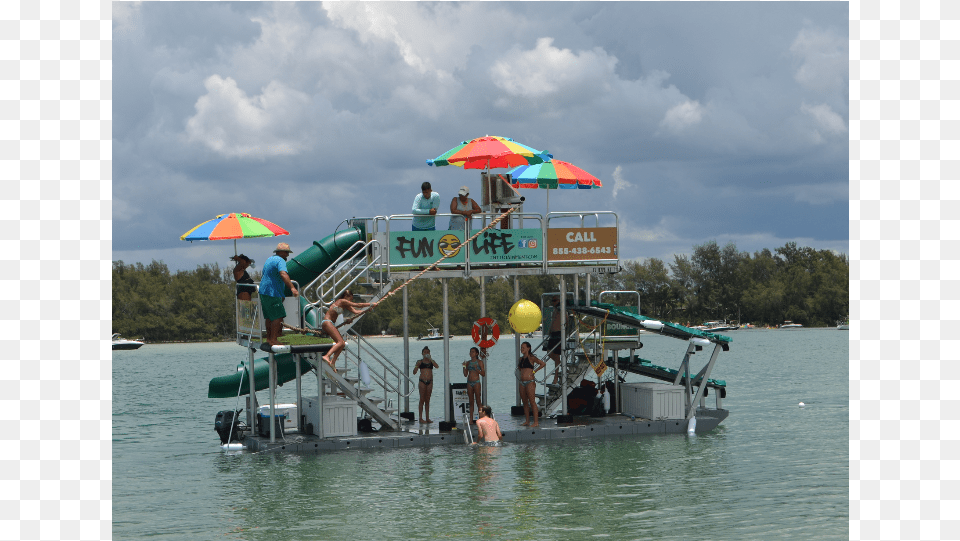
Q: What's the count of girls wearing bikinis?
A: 4